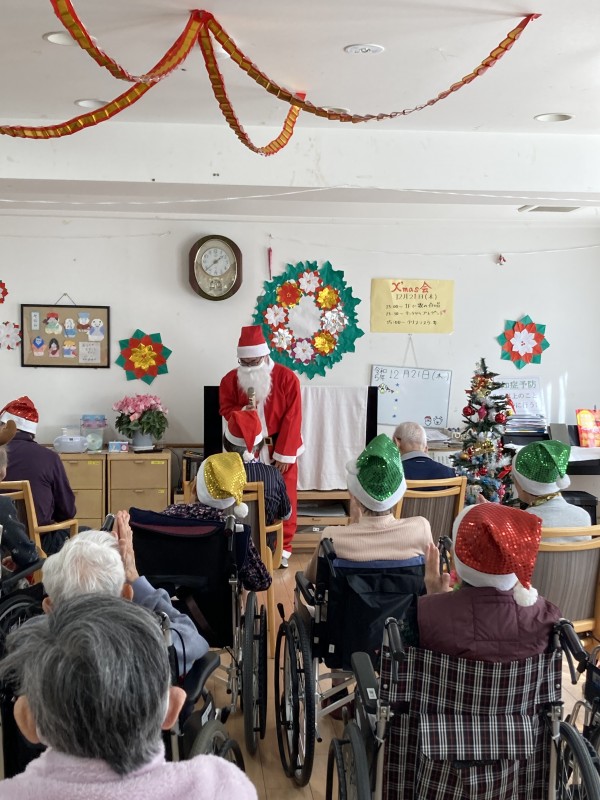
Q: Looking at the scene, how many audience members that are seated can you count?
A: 10